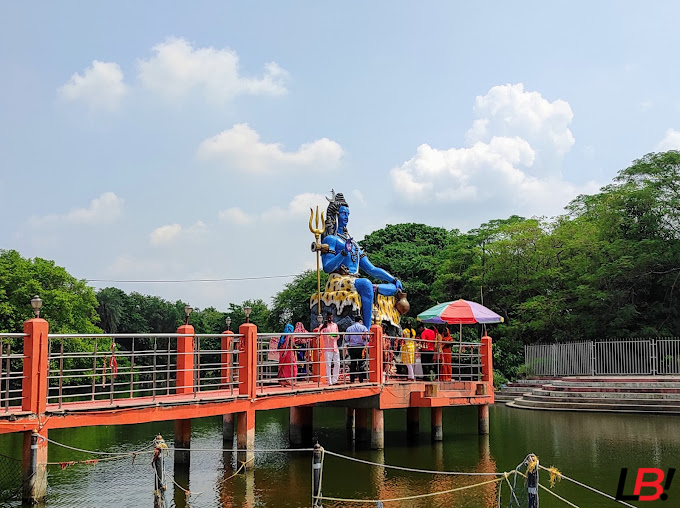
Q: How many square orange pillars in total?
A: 7